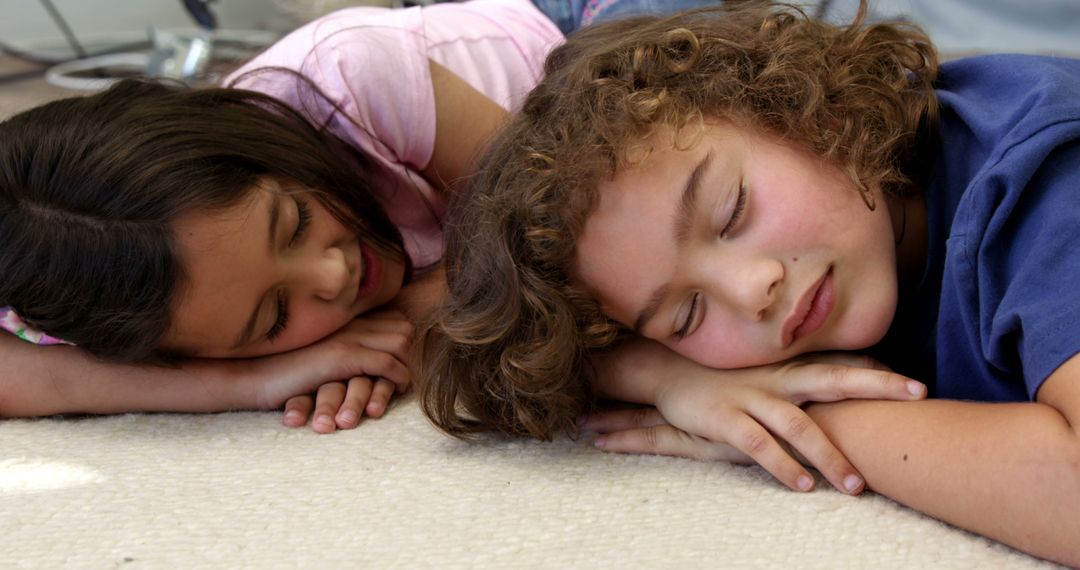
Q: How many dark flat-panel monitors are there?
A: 0